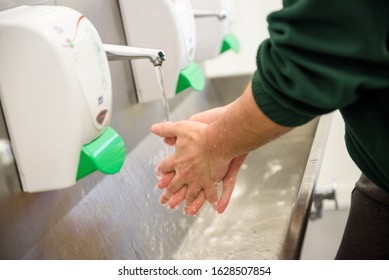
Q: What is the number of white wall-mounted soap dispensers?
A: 3